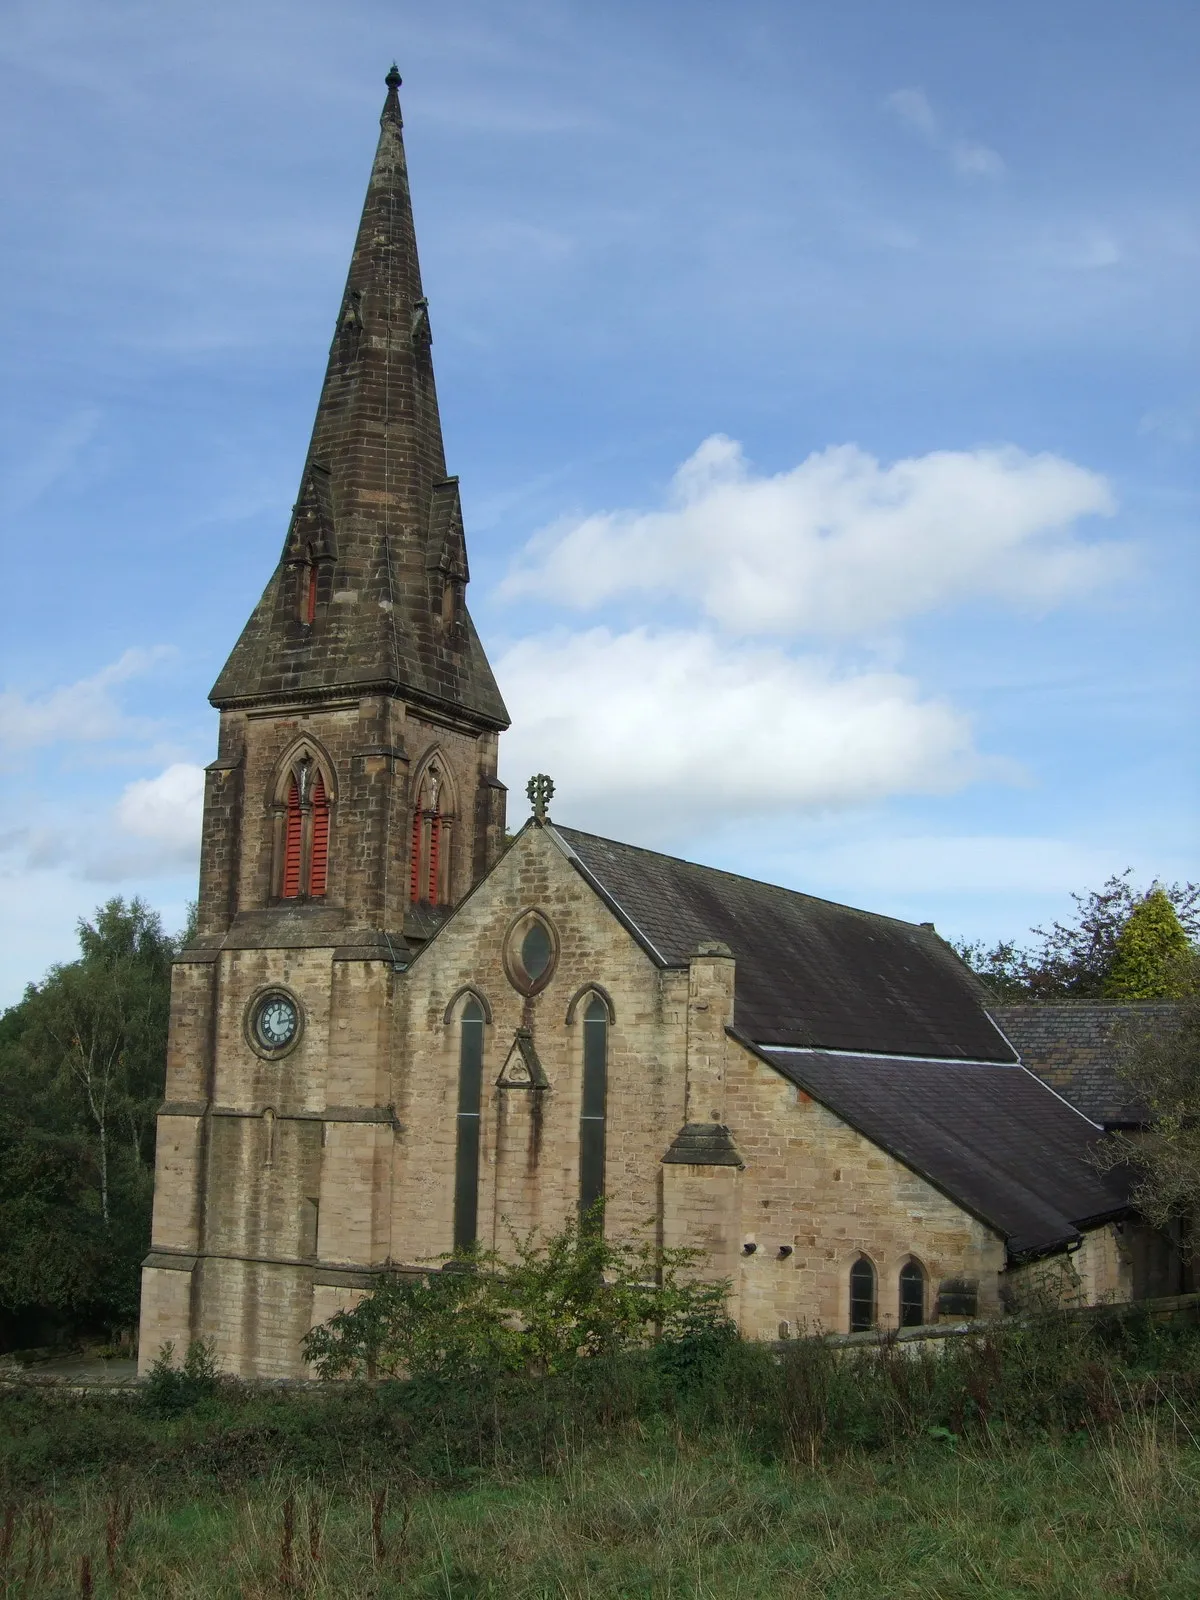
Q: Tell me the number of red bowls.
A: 0